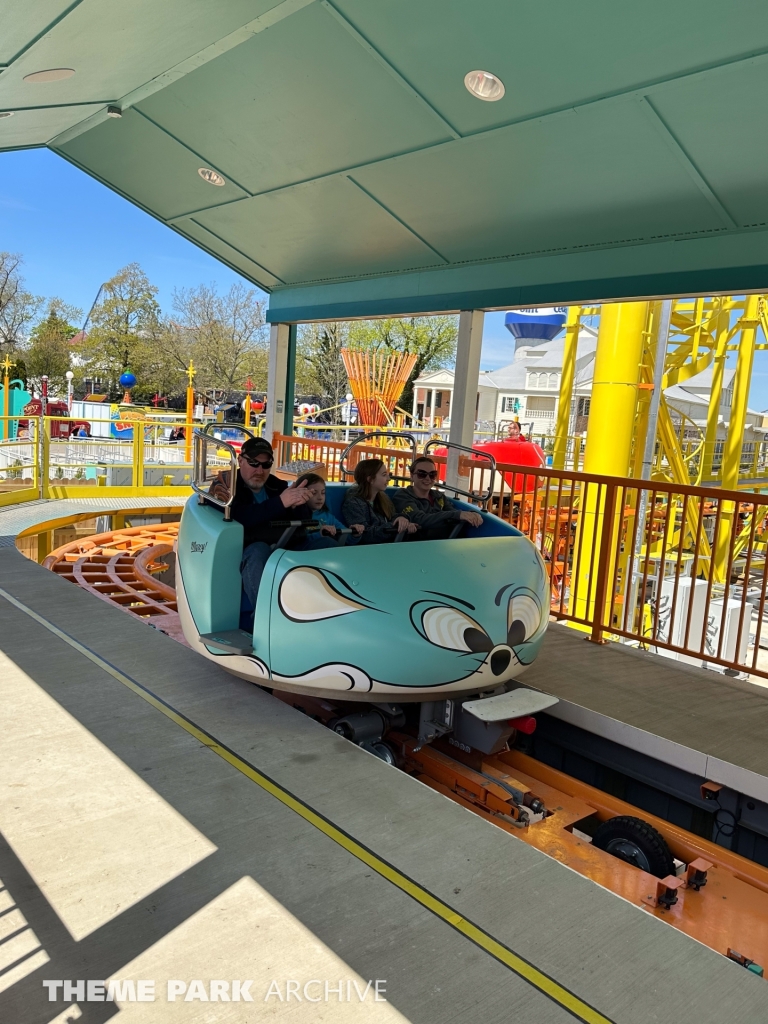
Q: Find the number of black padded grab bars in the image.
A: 4